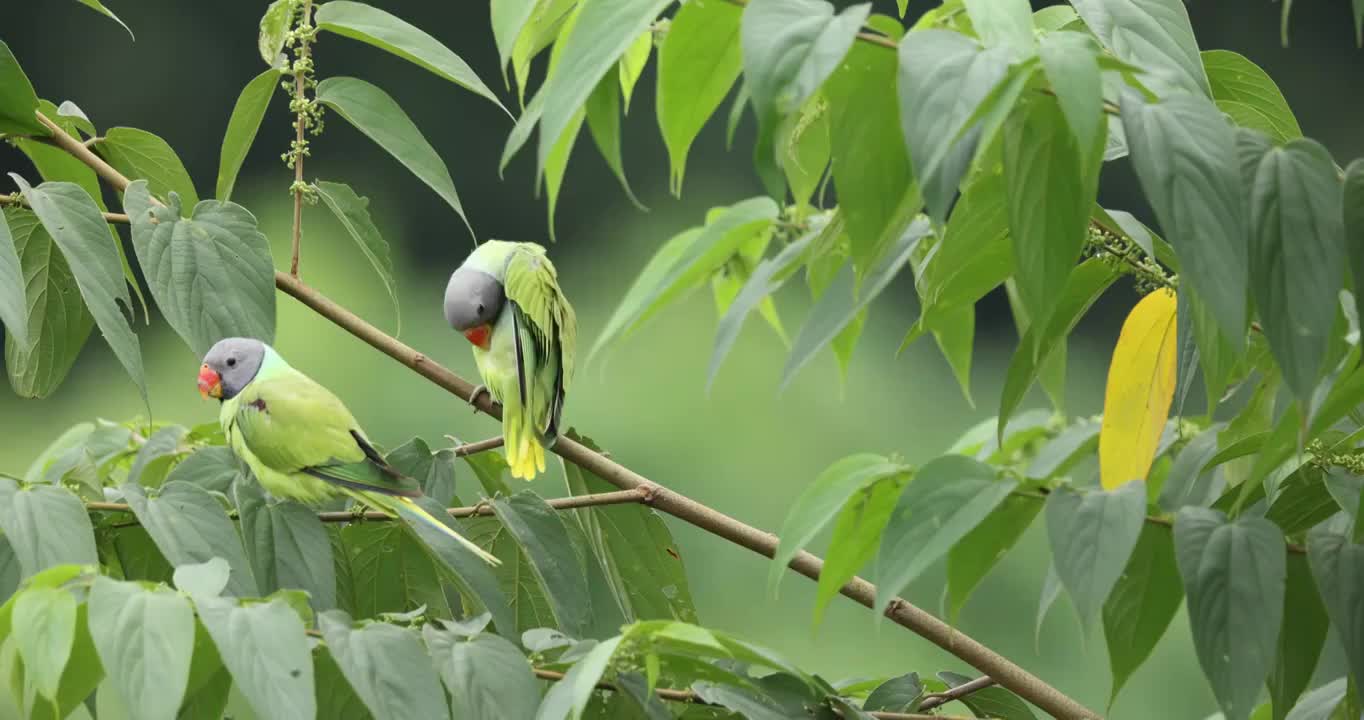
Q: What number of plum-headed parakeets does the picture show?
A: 2